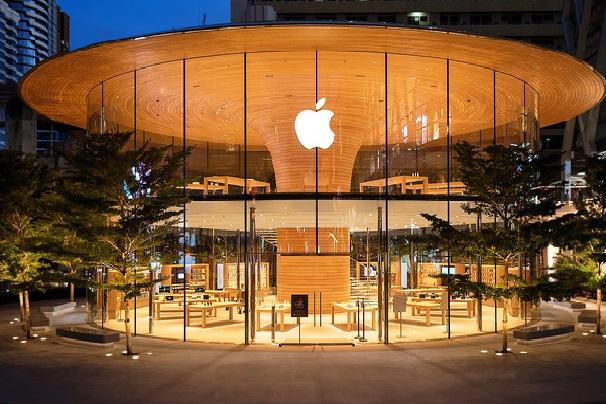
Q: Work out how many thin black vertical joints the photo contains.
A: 9